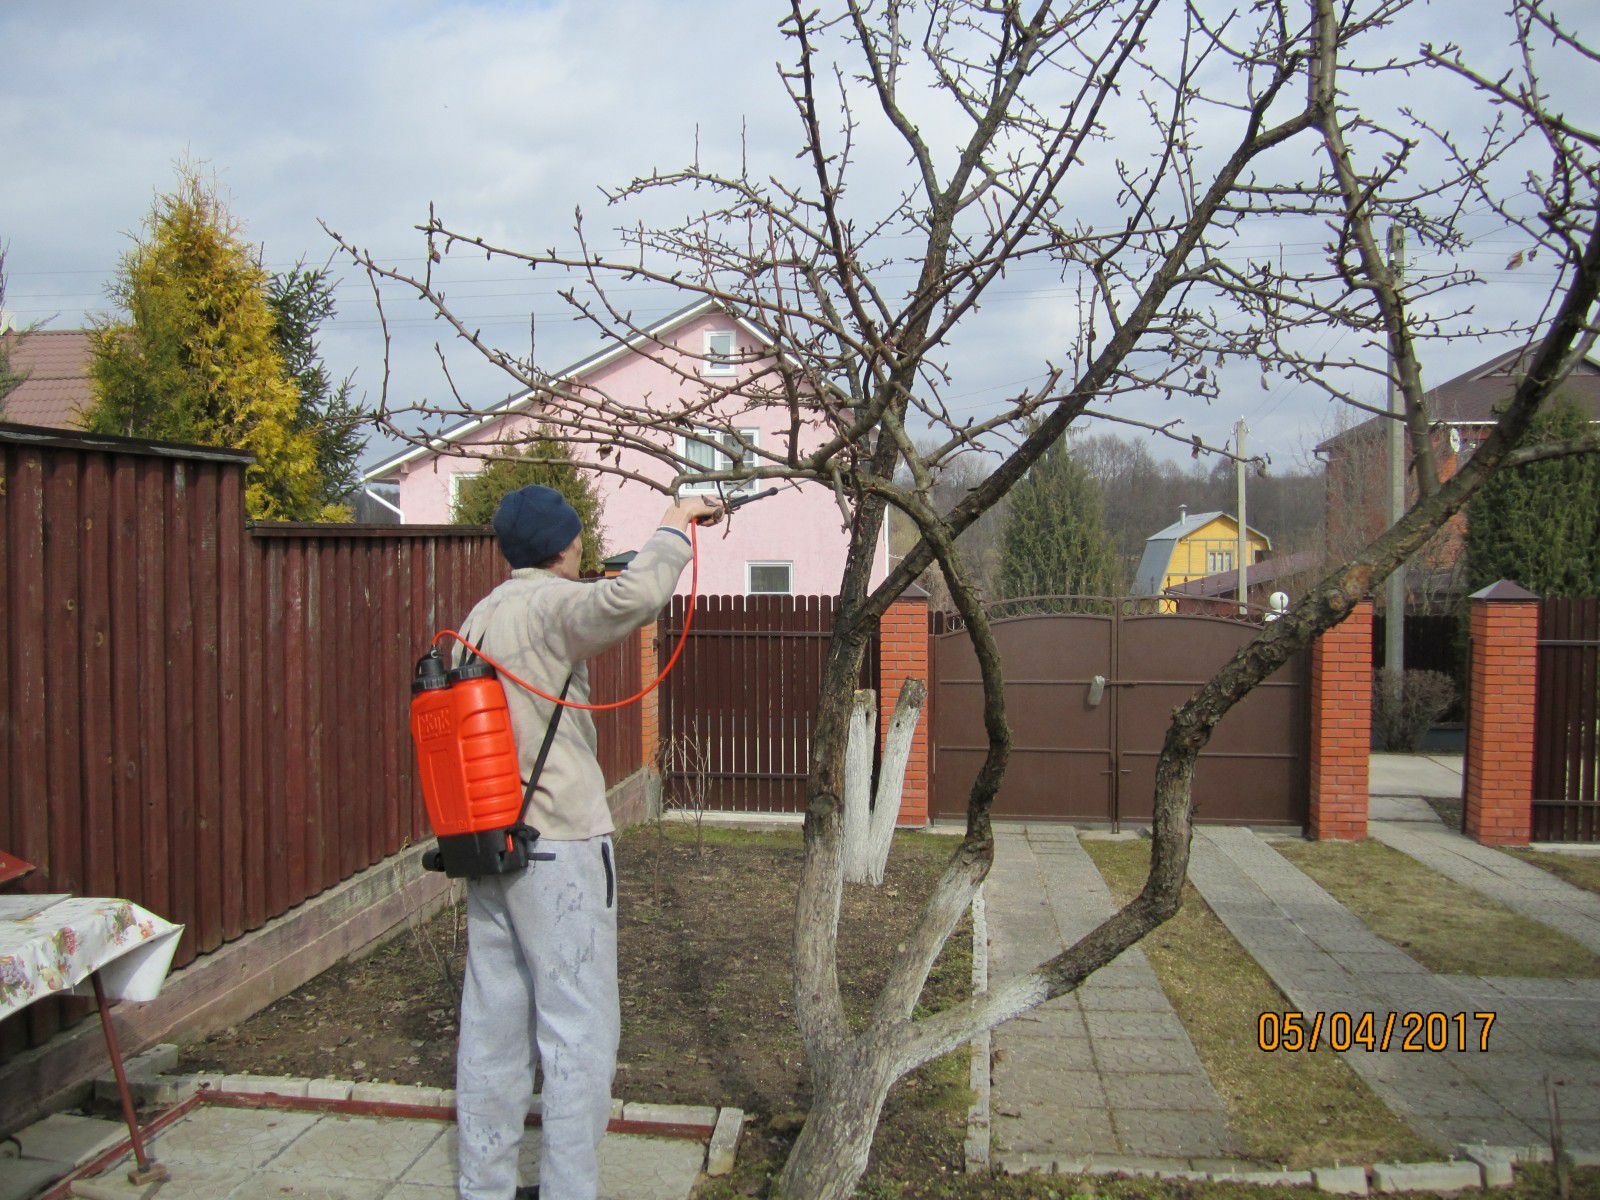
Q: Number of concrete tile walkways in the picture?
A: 3